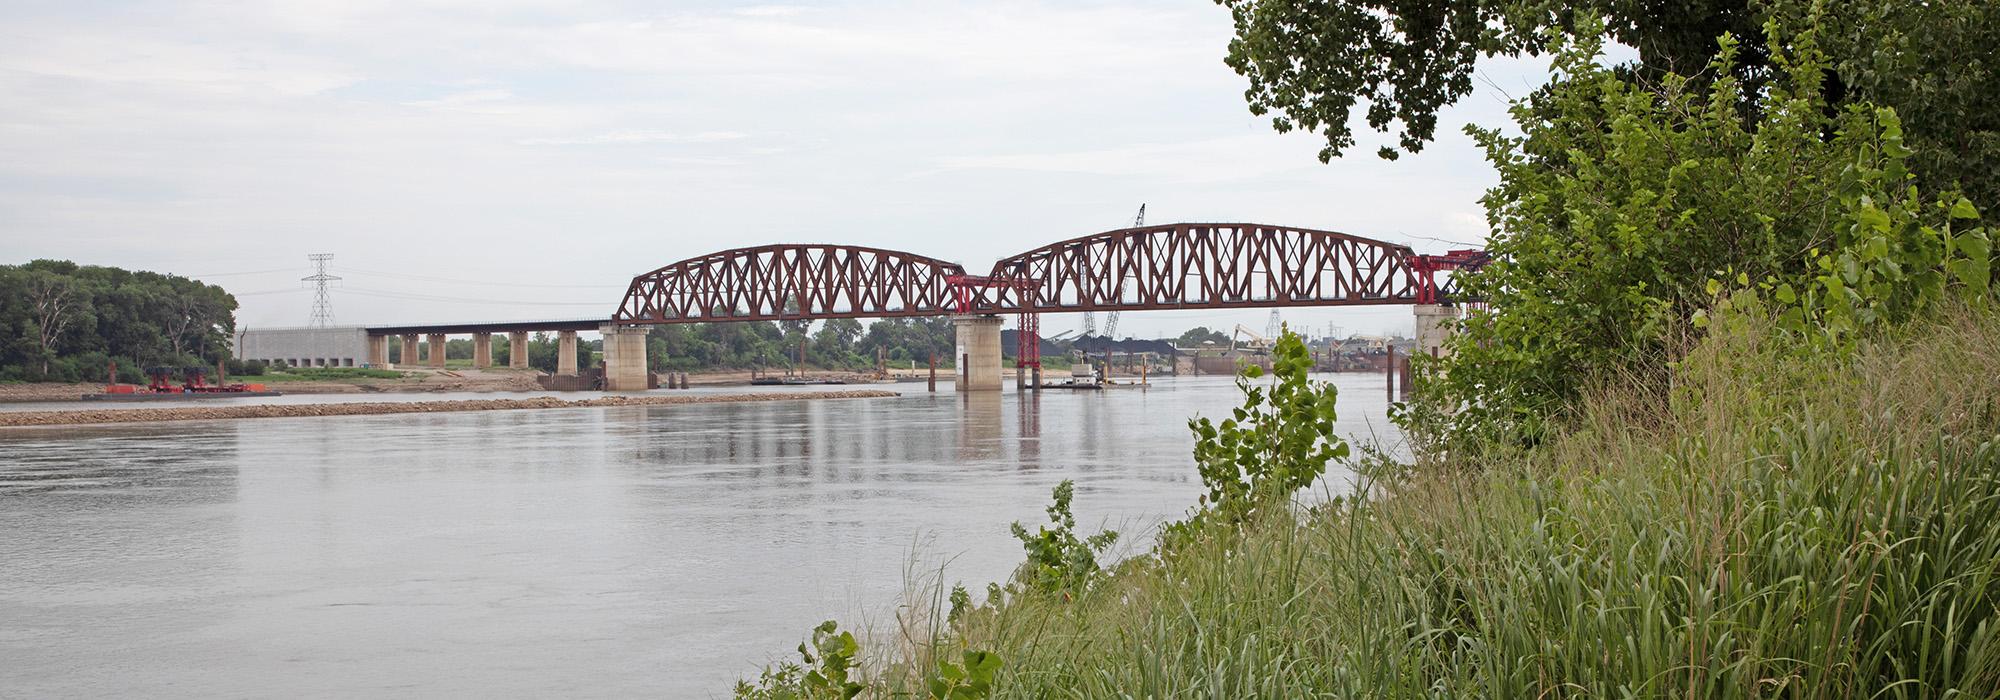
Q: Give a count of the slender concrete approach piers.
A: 6